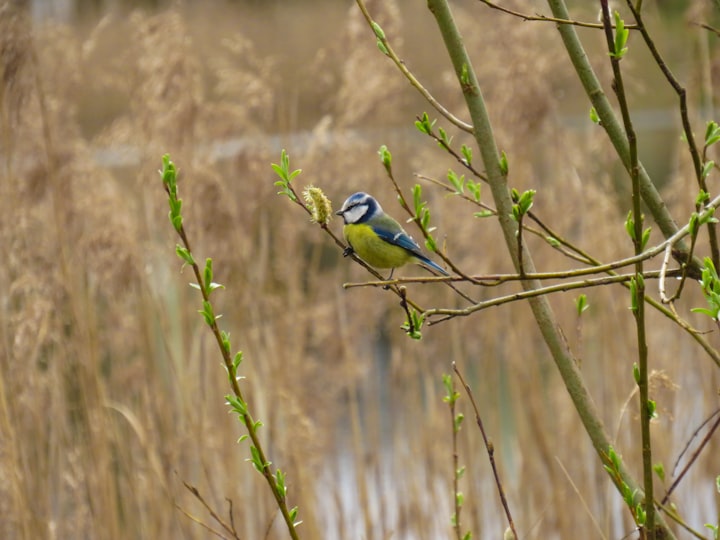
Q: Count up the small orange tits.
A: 0